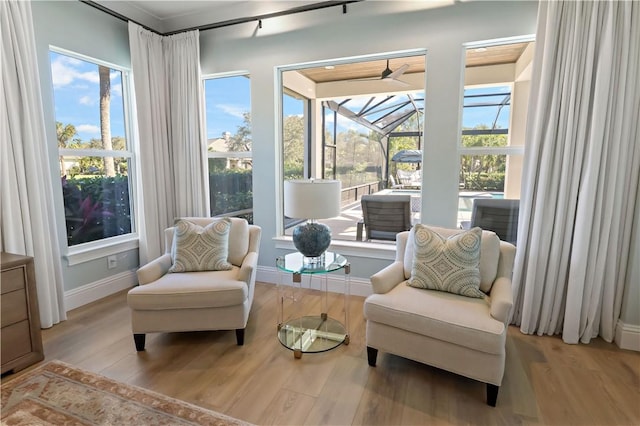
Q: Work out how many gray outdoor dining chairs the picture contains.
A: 2